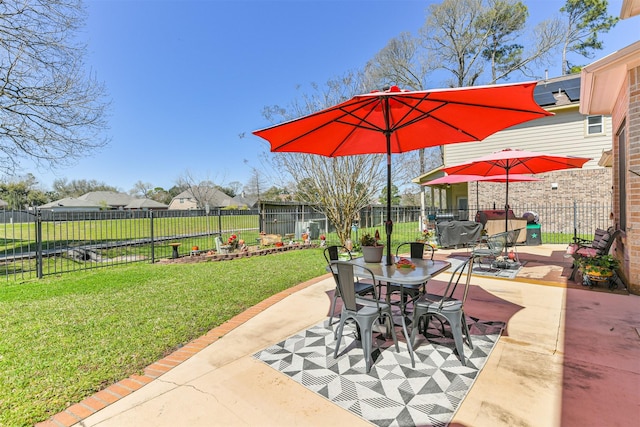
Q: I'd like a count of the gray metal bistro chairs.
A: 4